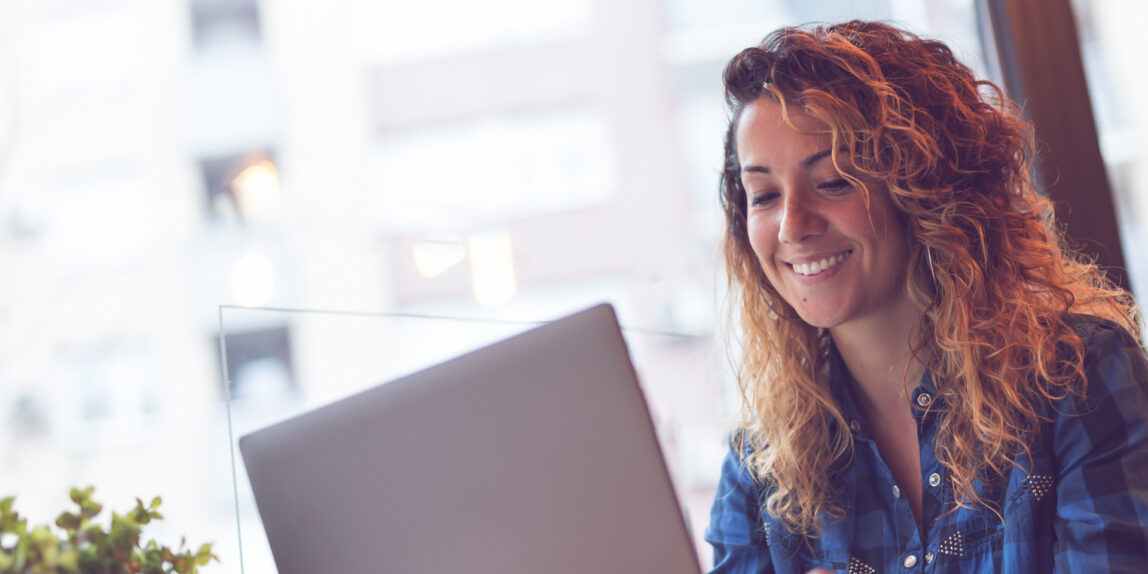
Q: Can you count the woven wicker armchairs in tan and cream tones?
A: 0